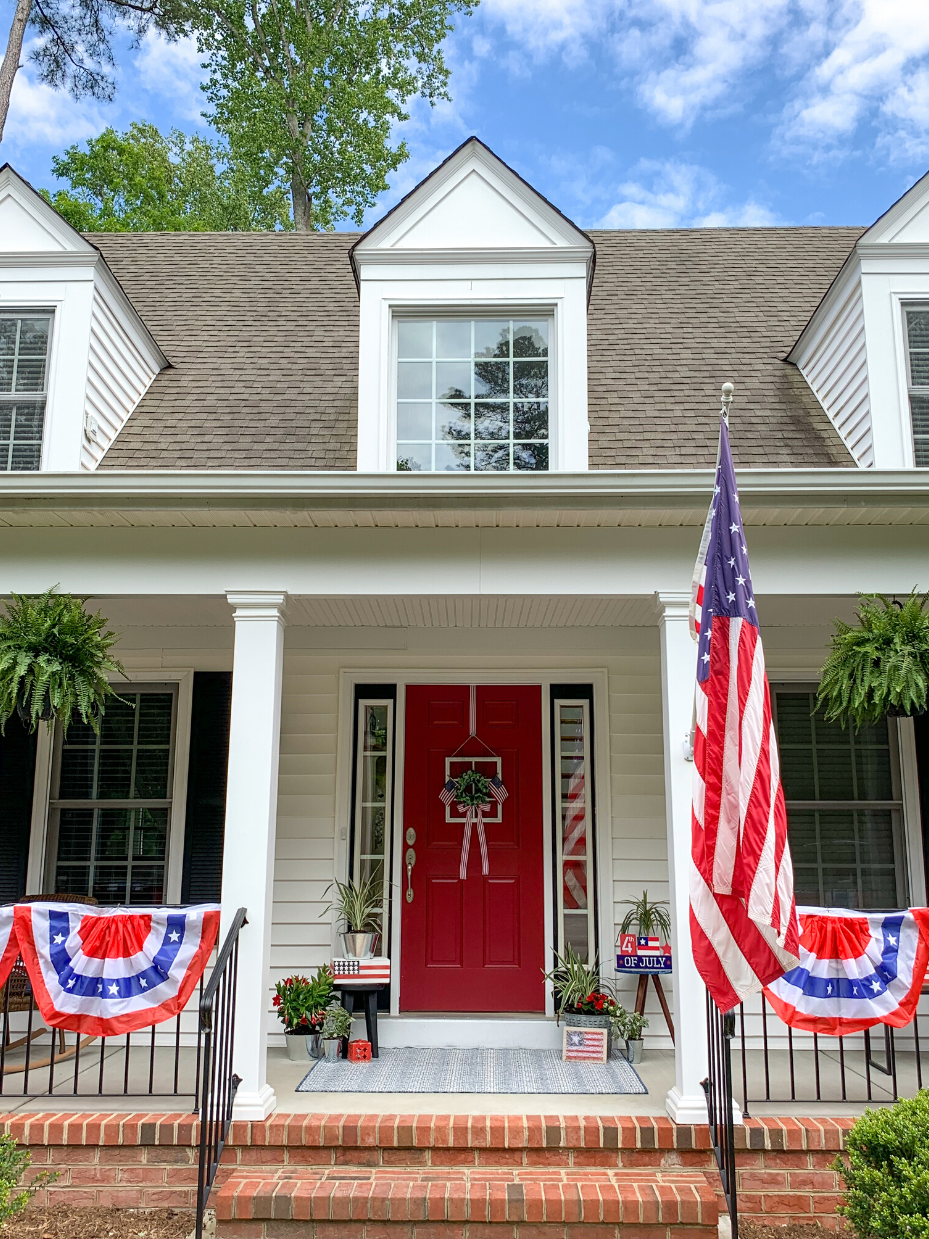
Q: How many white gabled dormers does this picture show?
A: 3